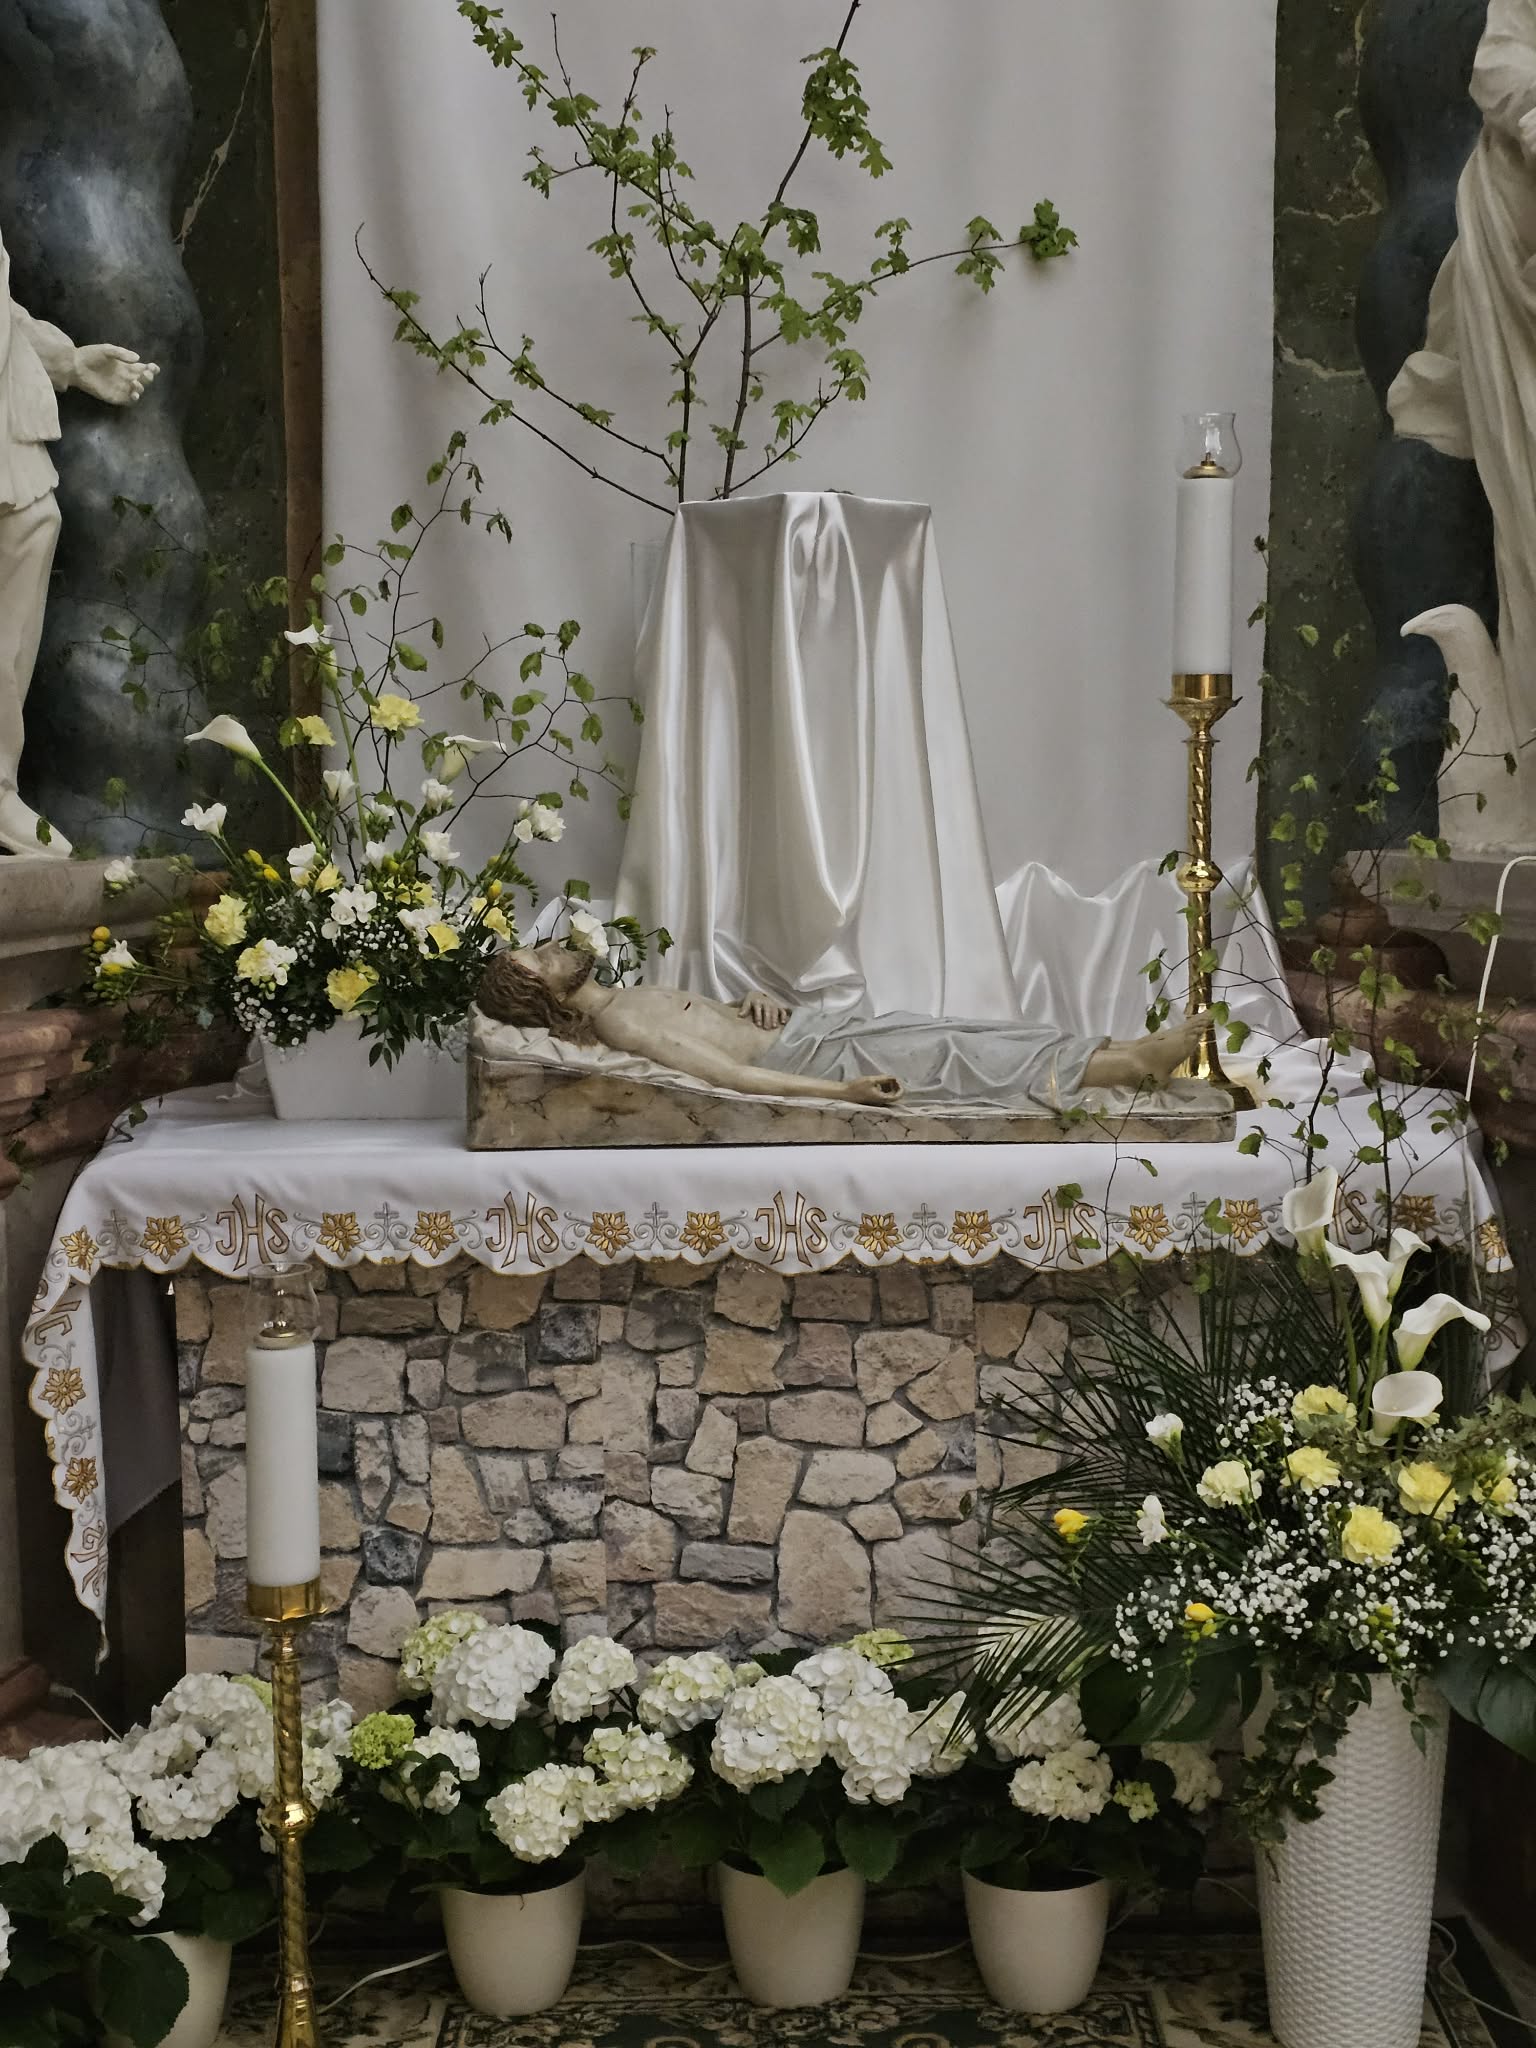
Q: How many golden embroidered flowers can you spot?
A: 14